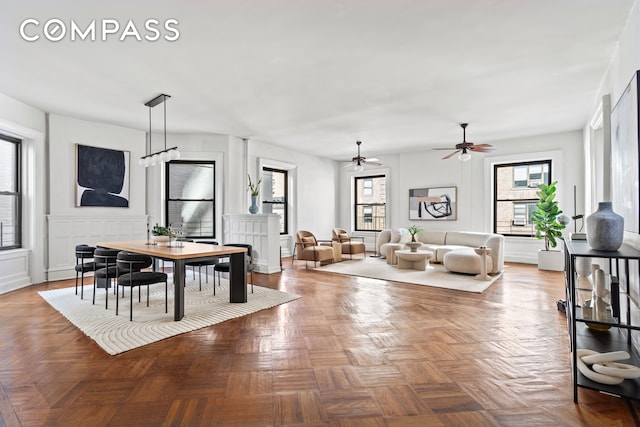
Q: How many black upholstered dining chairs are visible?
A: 6